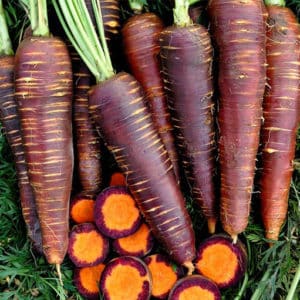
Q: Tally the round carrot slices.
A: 9